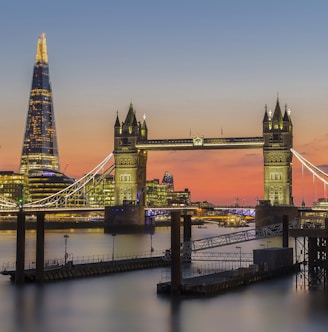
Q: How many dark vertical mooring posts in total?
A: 5